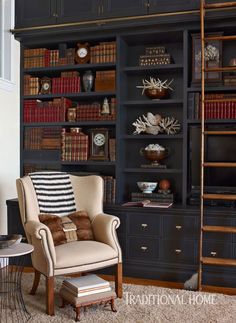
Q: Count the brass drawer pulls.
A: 5